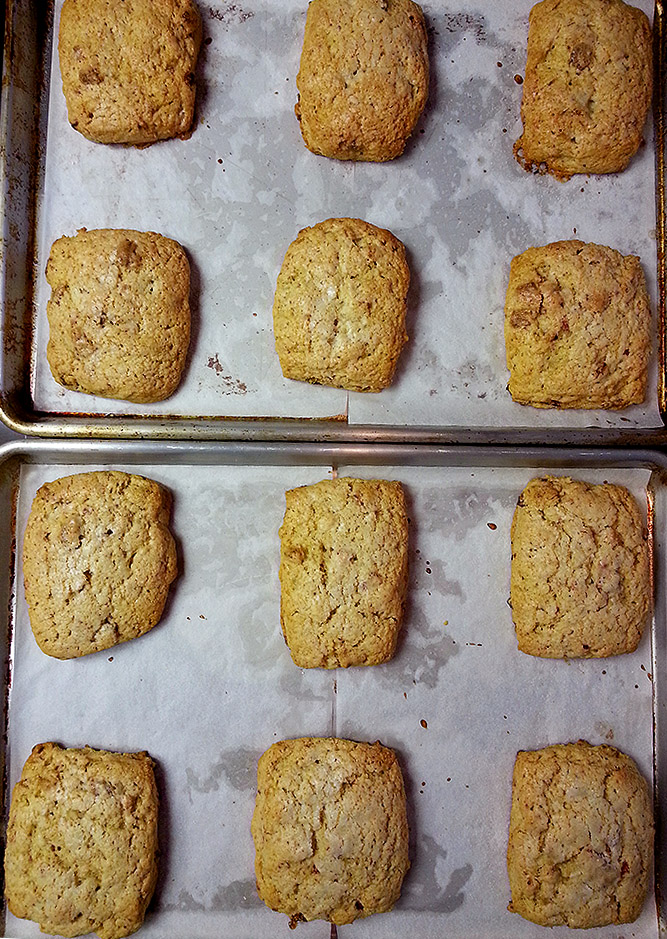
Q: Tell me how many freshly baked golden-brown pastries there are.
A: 12